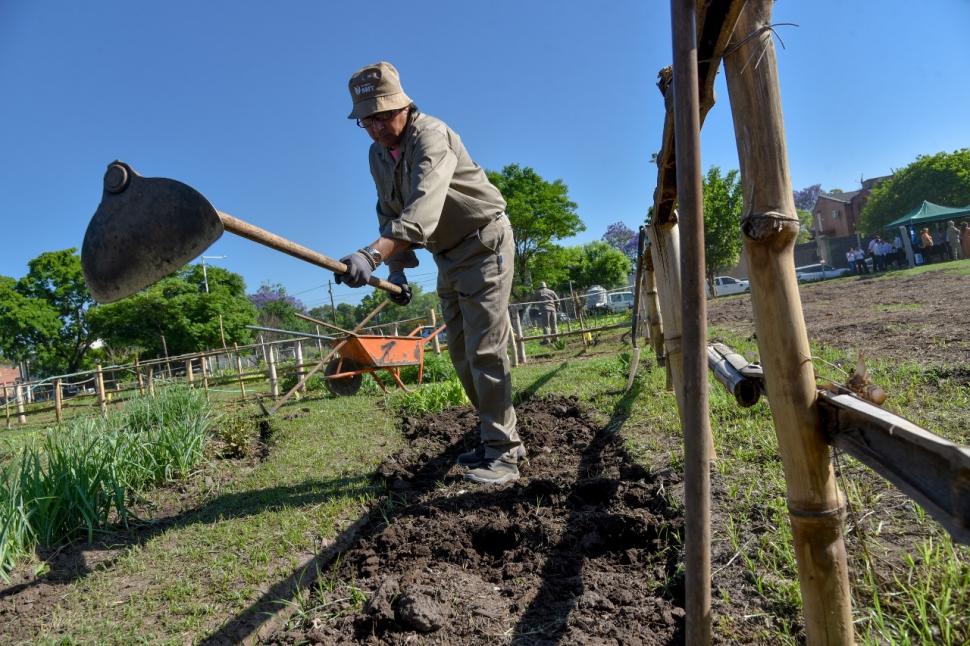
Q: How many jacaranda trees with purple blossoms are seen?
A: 3